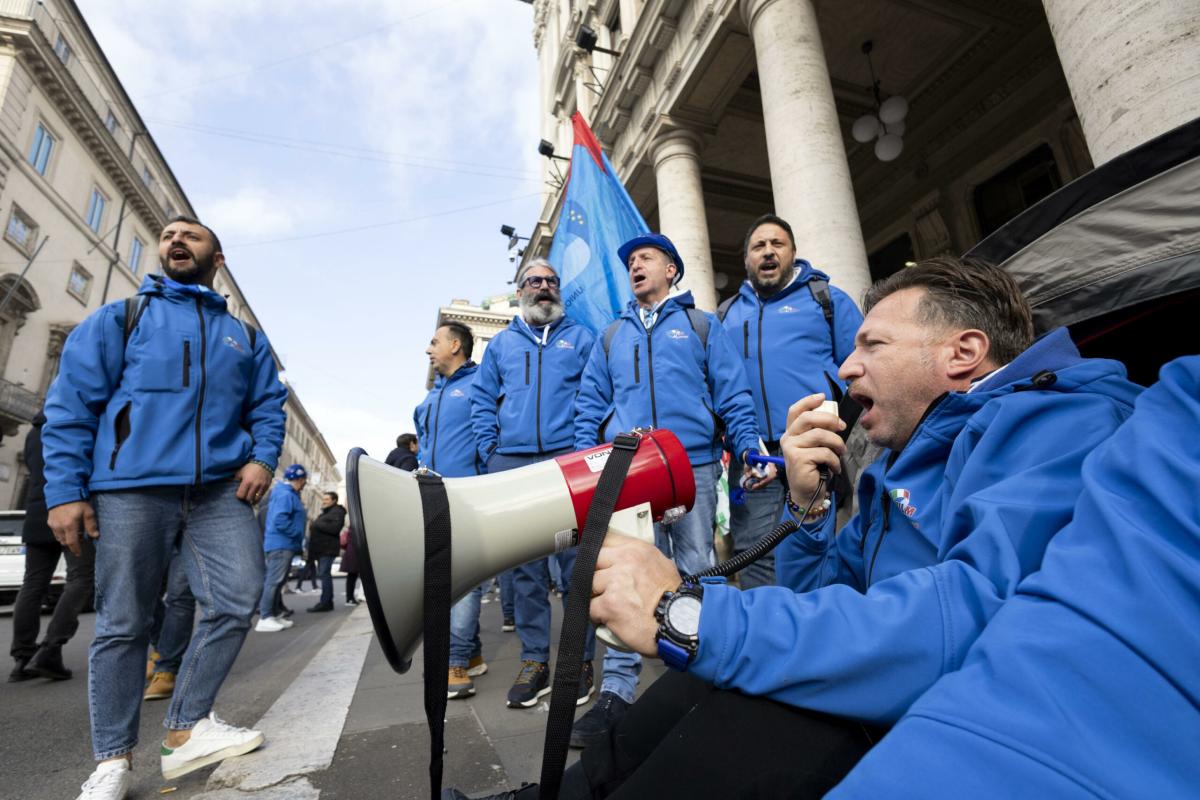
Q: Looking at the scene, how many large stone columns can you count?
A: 3